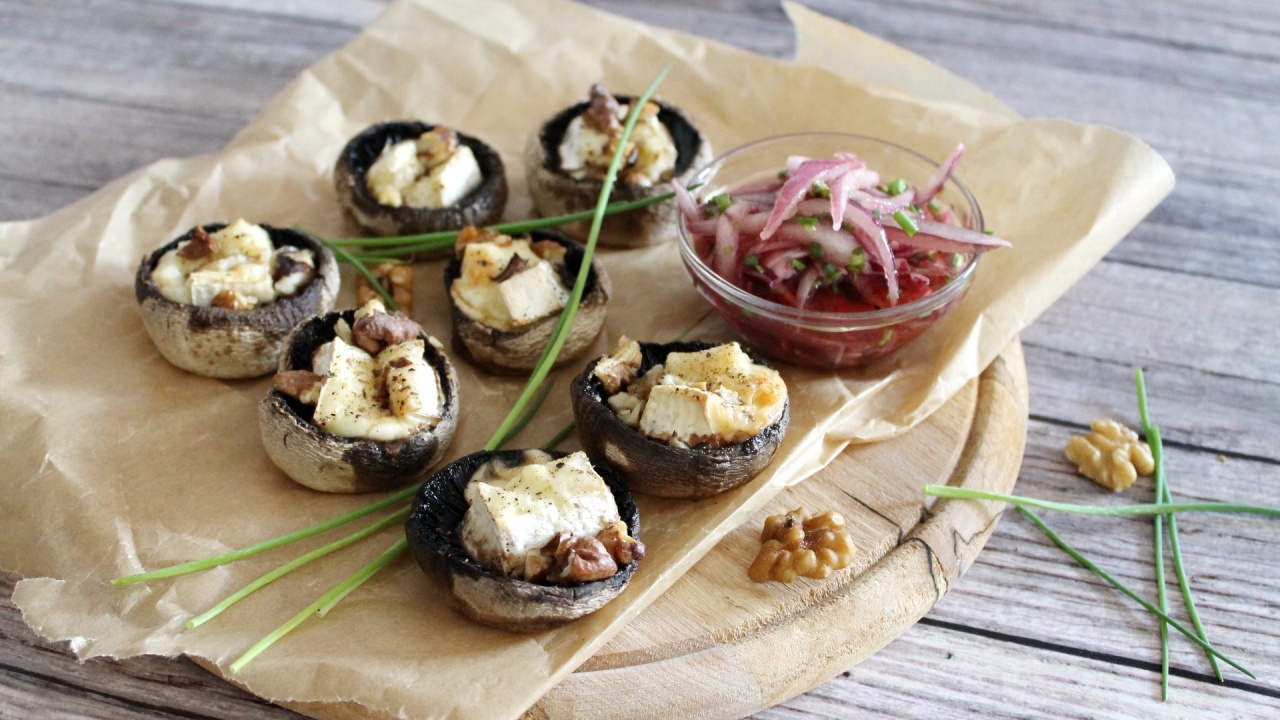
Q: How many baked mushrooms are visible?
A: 7